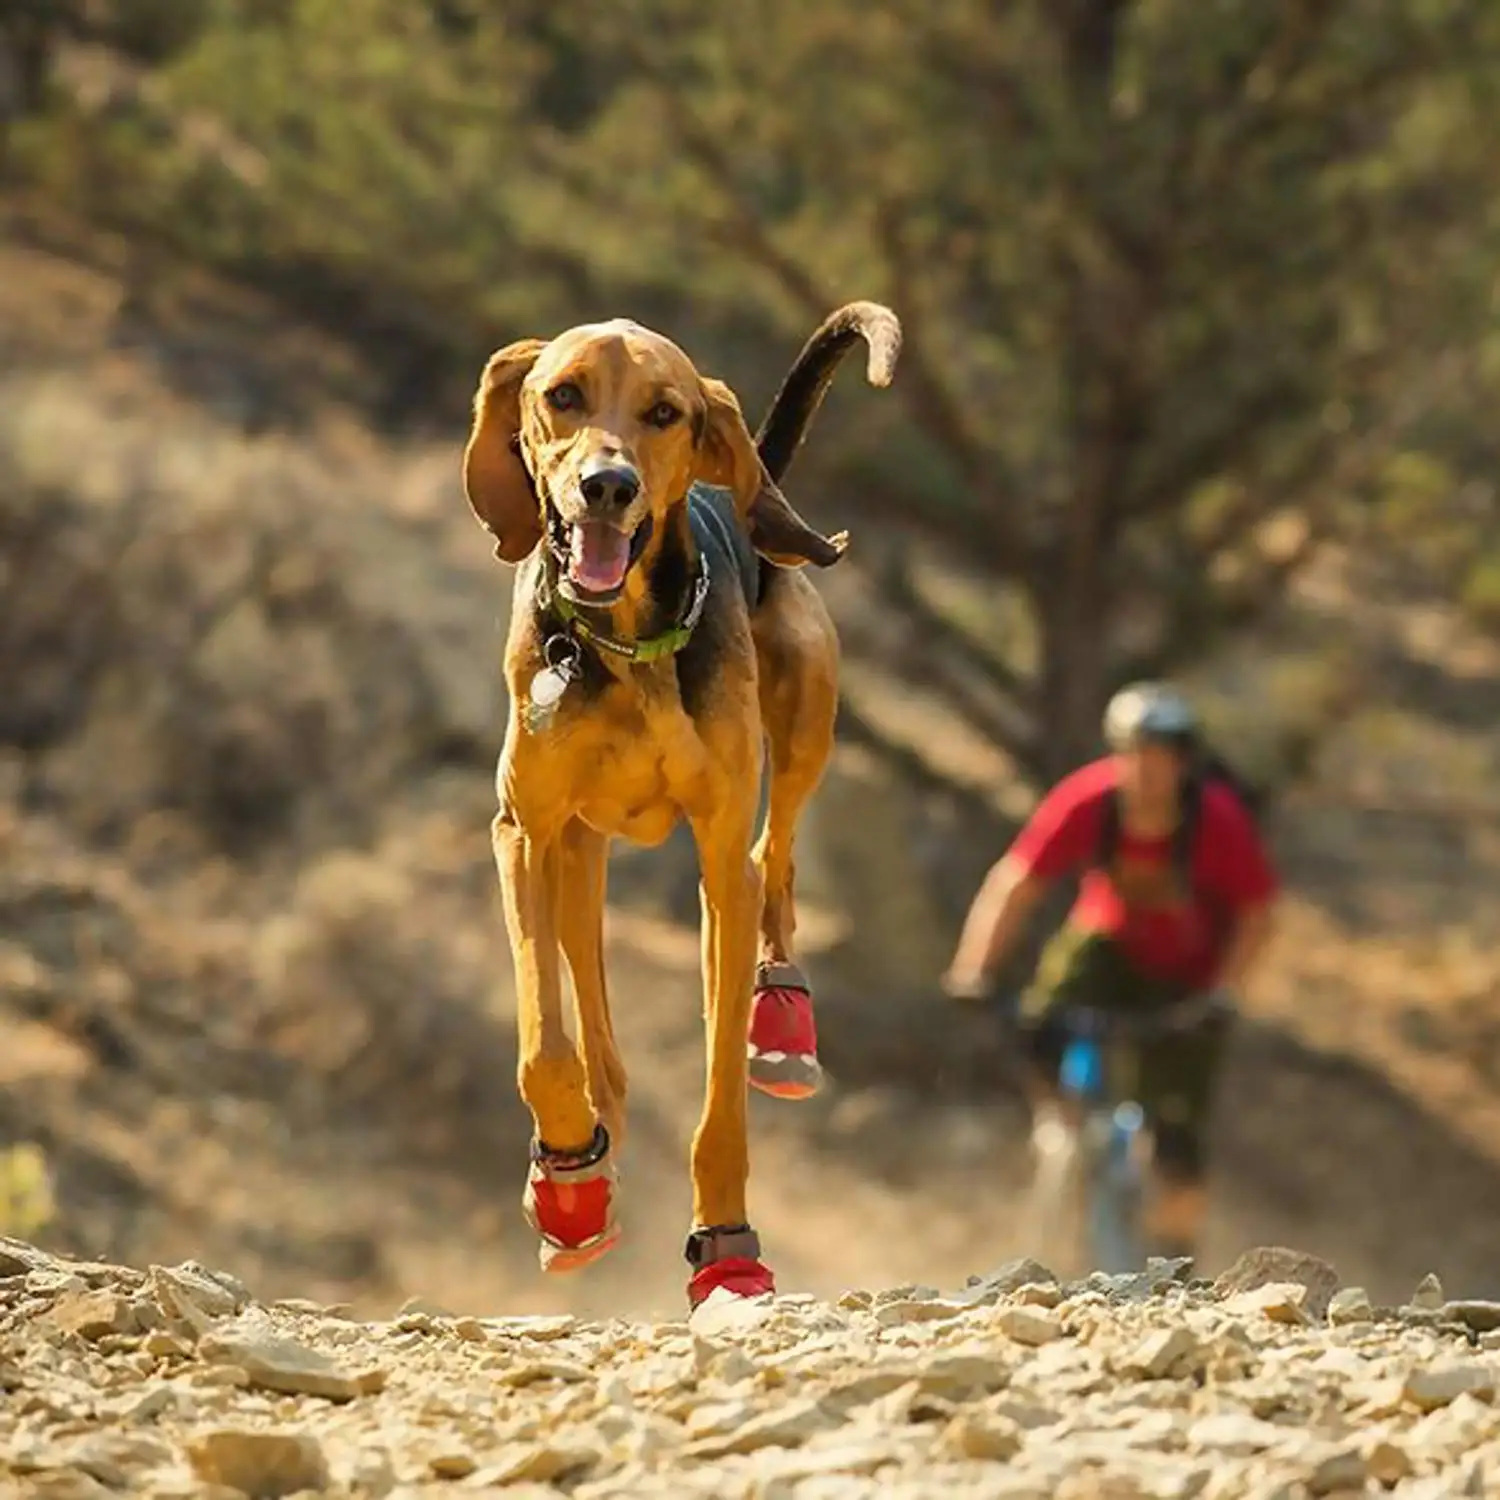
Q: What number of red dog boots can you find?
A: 3